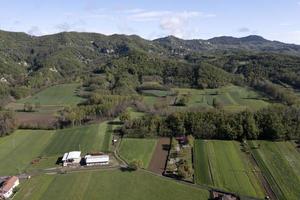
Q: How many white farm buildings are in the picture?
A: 2